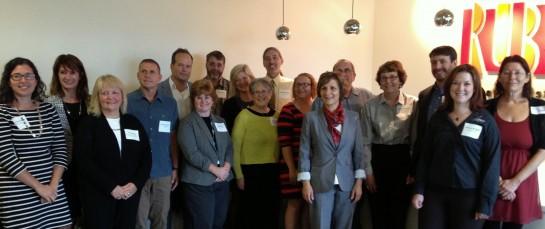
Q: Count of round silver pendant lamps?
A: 3